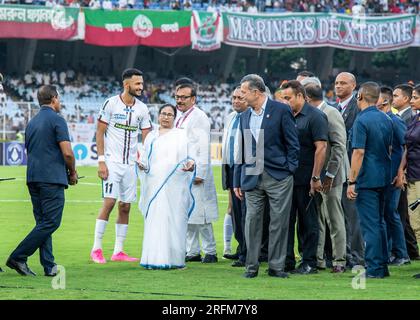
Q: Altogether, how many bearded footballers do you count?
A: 1